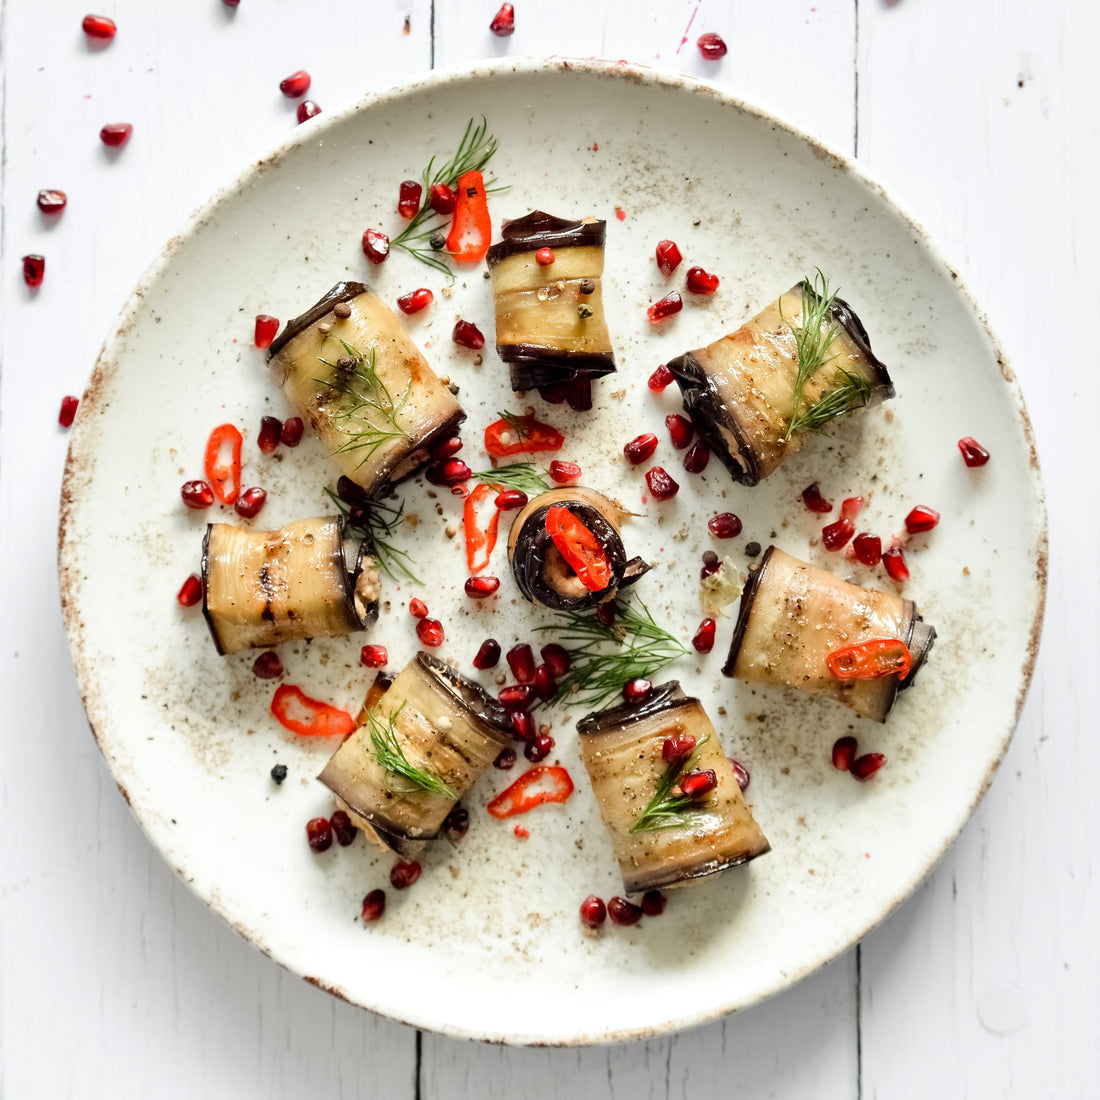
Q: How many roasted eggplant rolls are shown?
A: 8